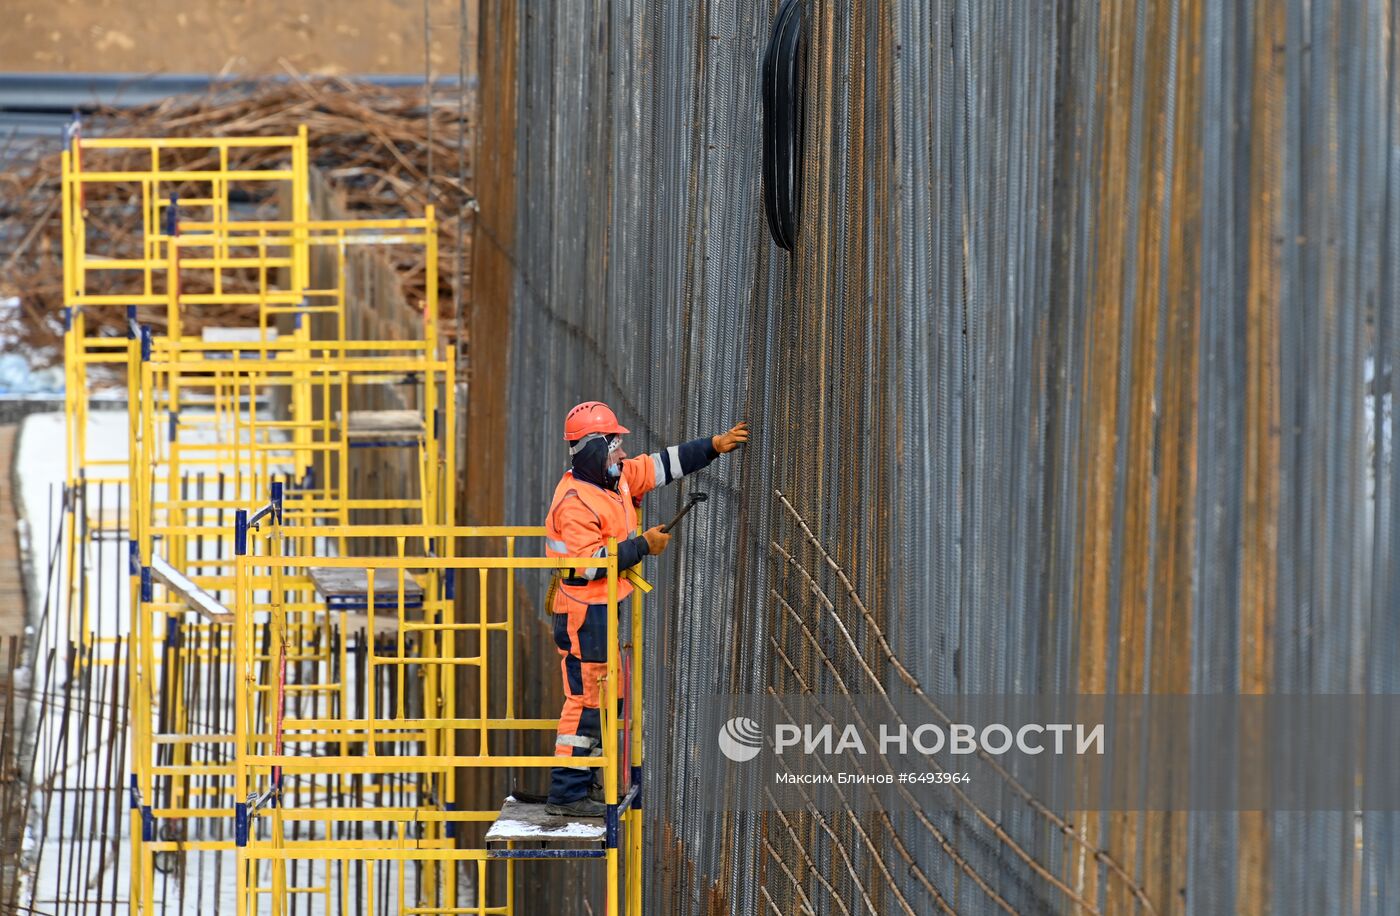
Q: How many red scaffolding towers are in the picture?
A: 0